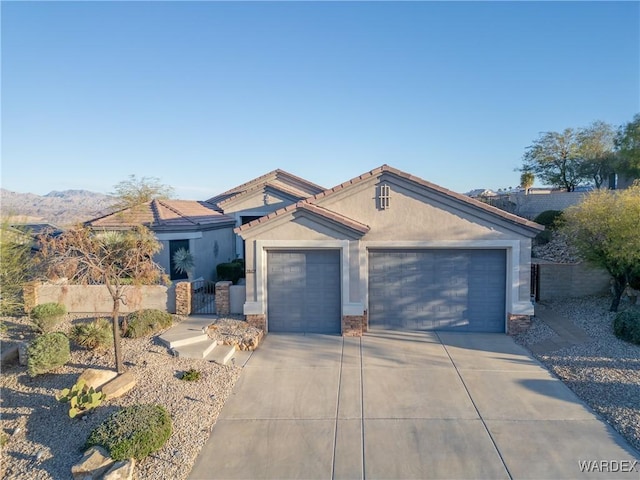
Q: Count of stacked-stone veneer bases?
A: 3